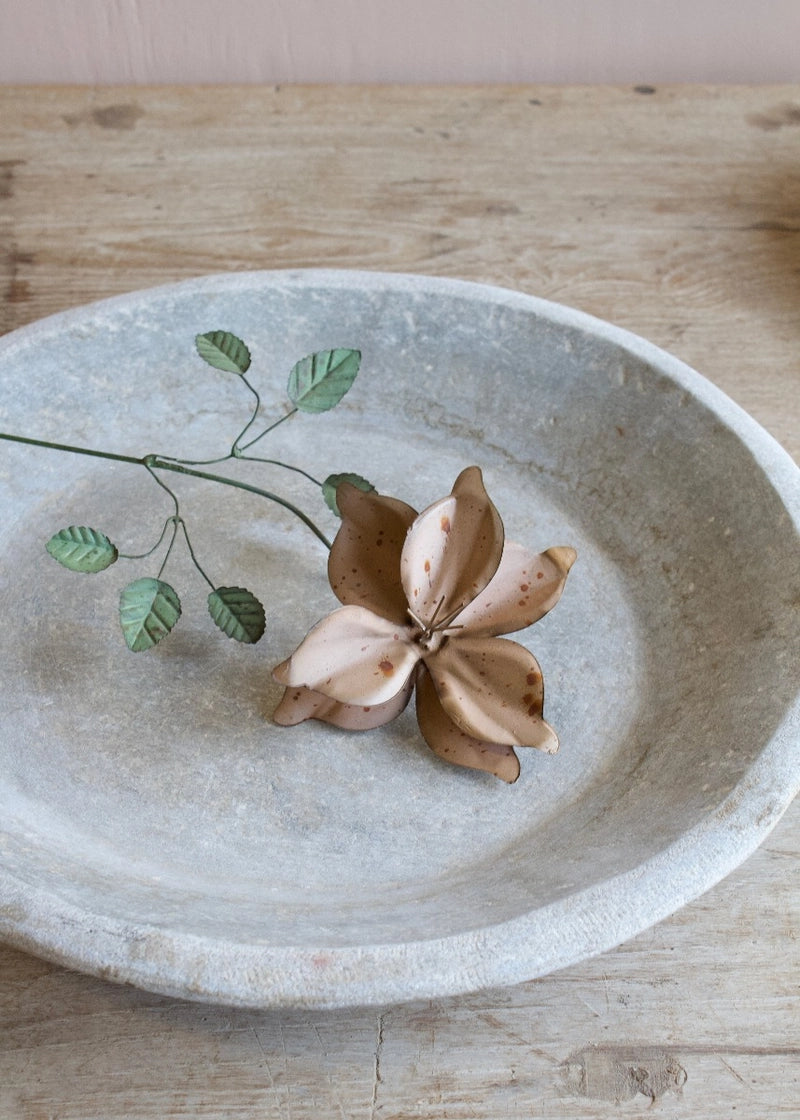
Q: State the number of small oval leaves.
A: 6